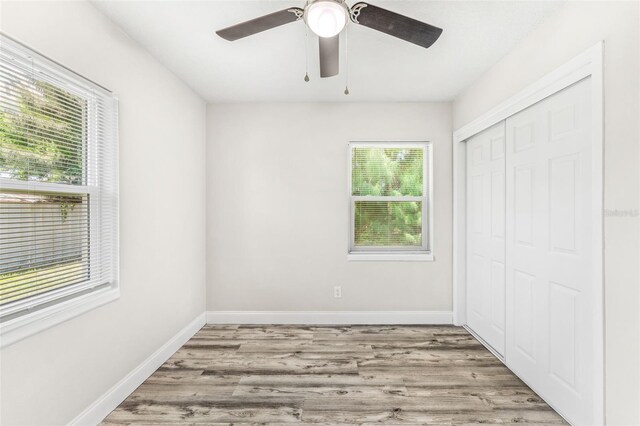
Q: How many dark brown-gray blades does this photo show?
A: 3